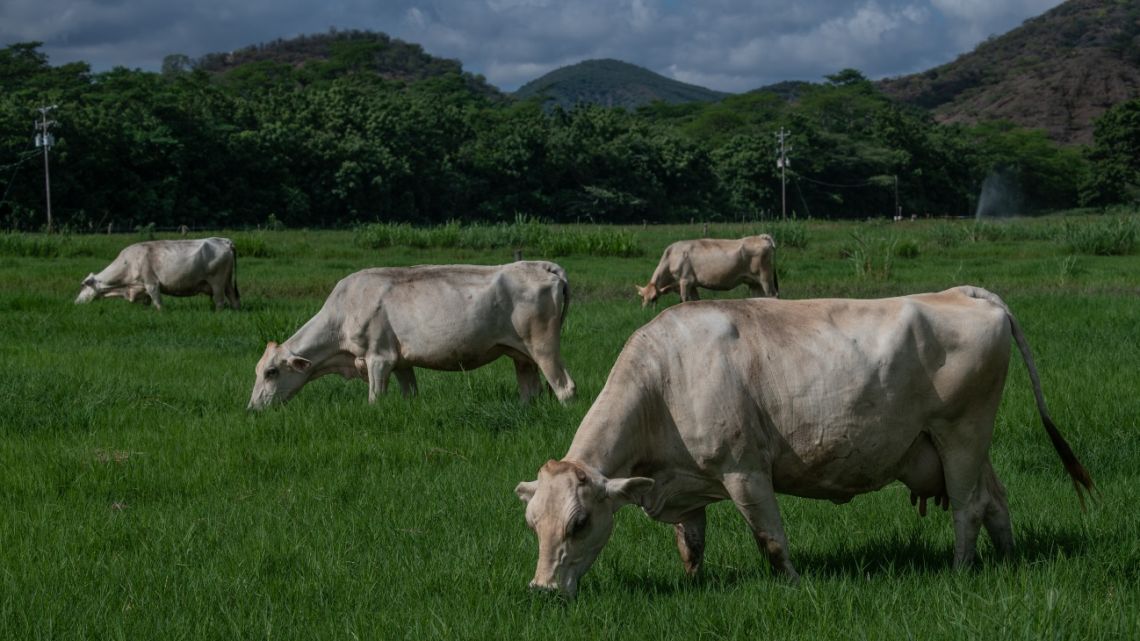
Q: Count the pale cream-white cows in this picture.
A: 4